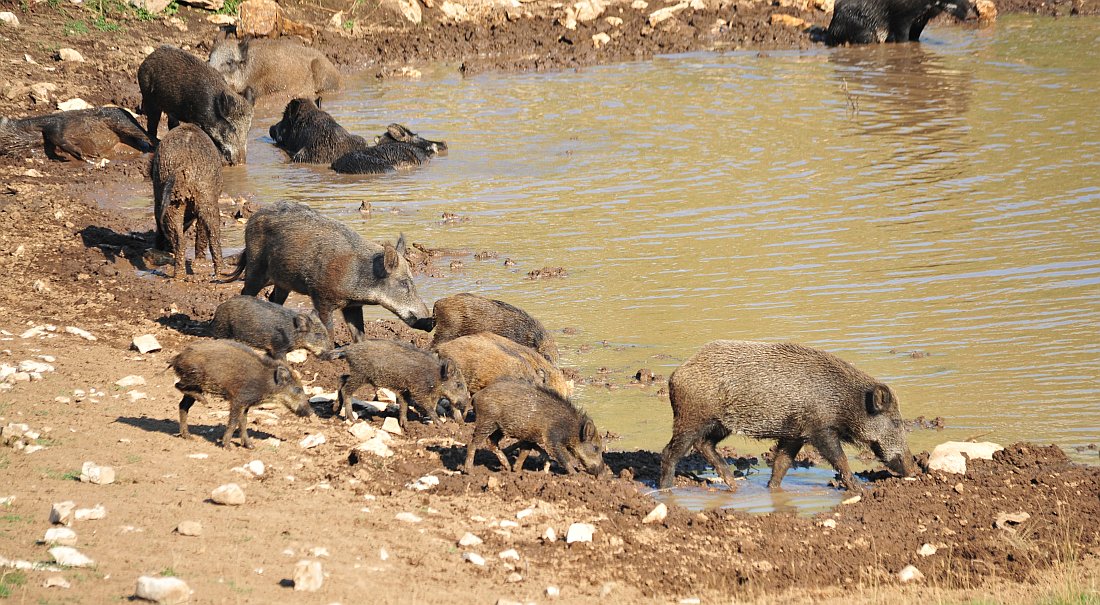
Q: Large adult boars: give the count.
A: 9